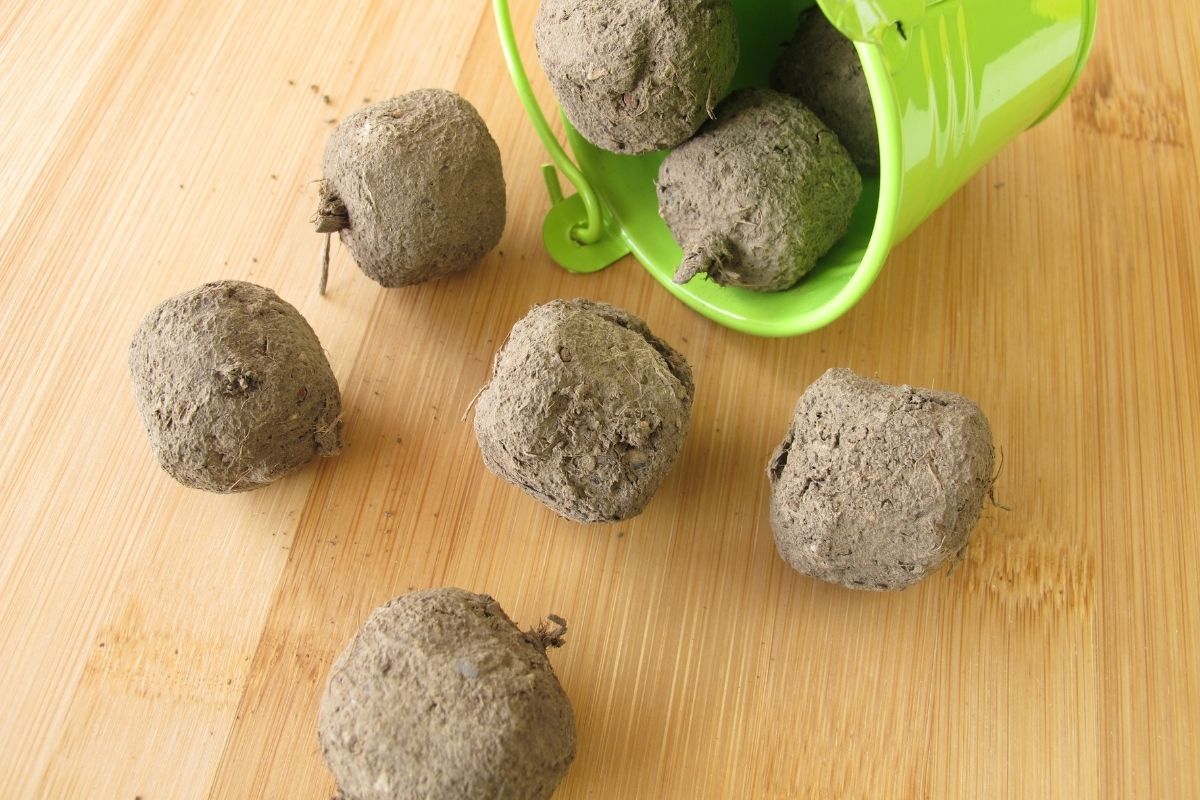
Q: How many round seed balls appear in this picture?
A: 8